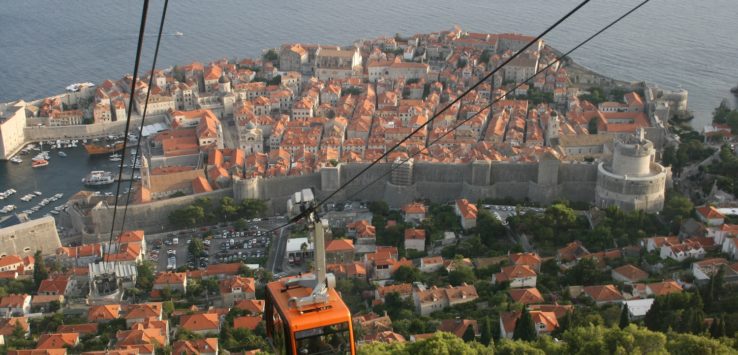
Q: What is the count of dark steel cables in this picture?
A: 4